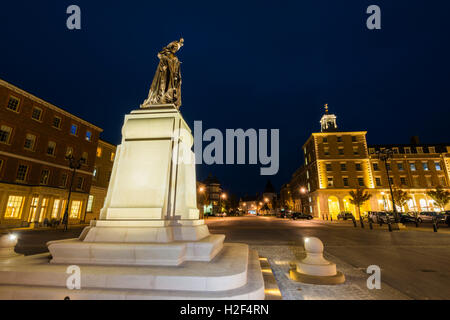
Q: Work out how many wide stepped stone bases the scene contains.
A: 1